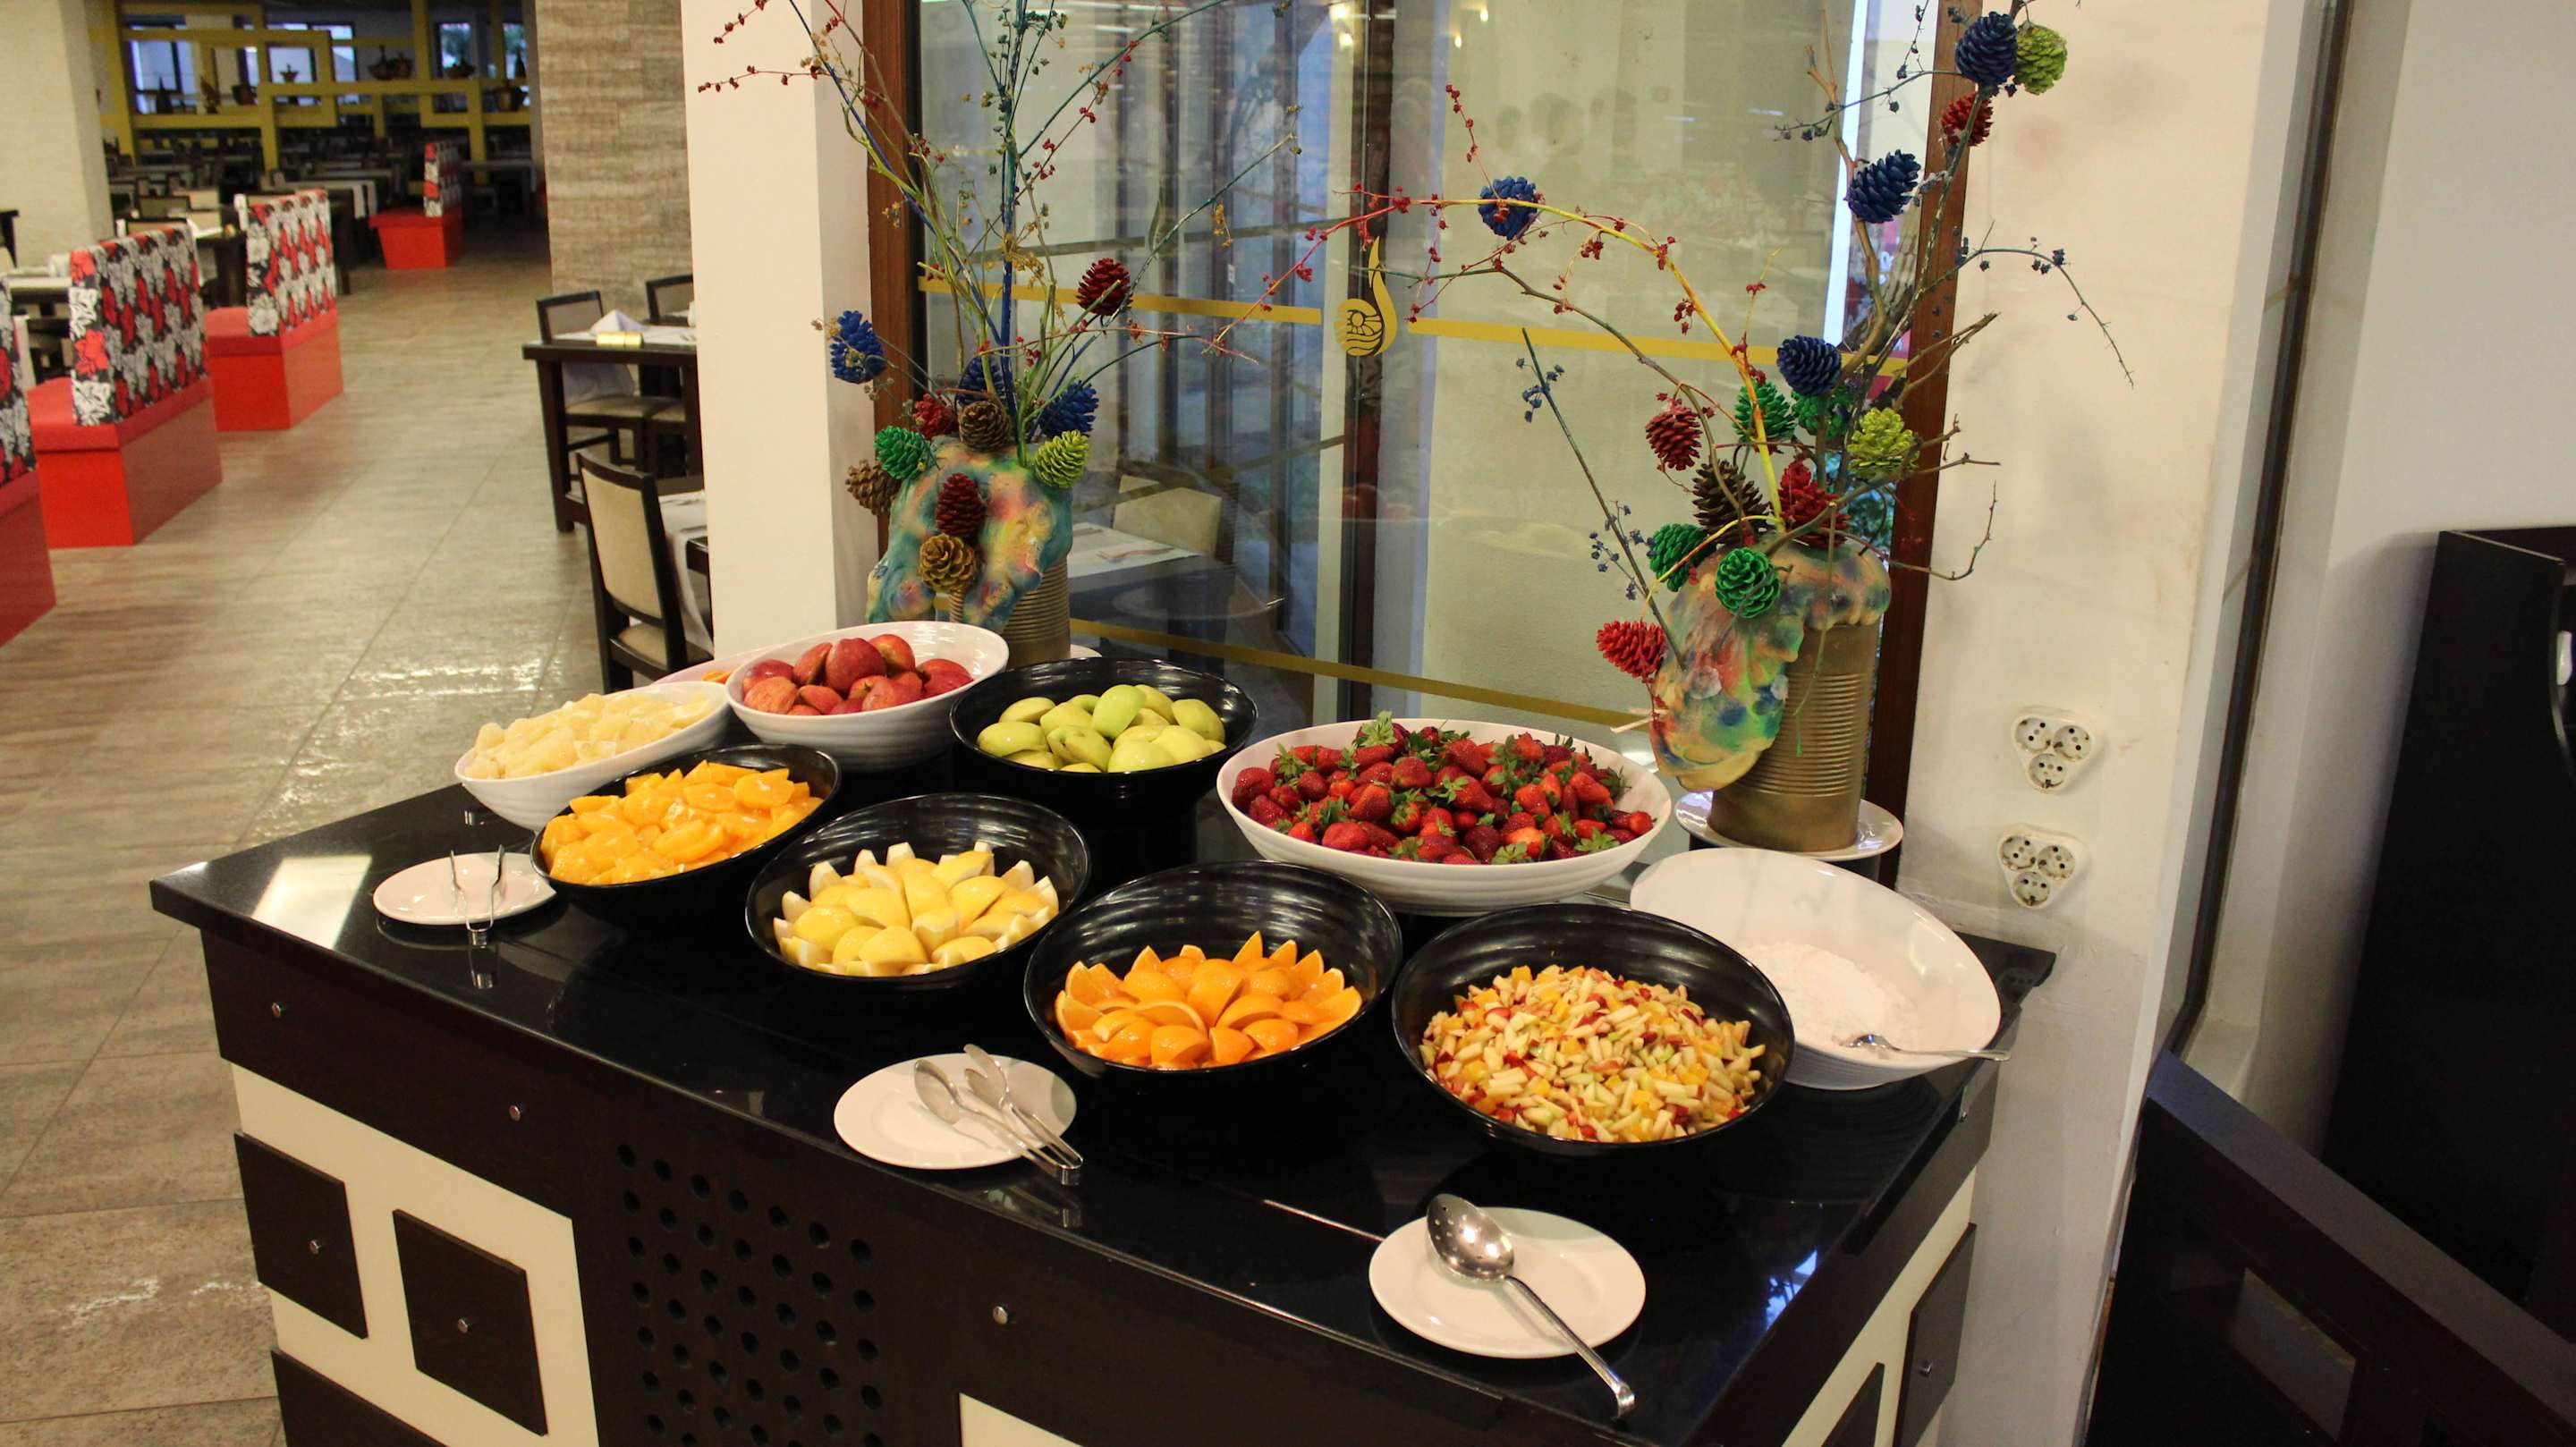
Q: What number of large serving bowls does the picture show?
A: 10